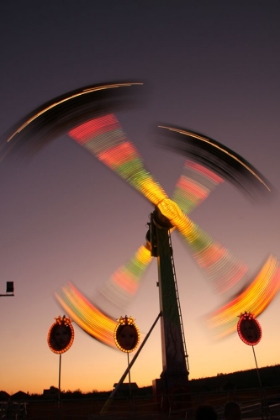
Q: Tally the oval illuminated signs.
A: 3